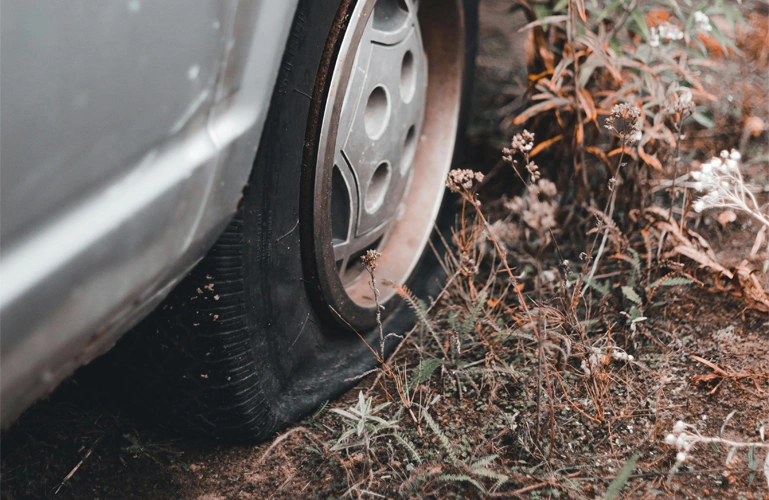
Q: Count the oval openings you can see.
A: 4